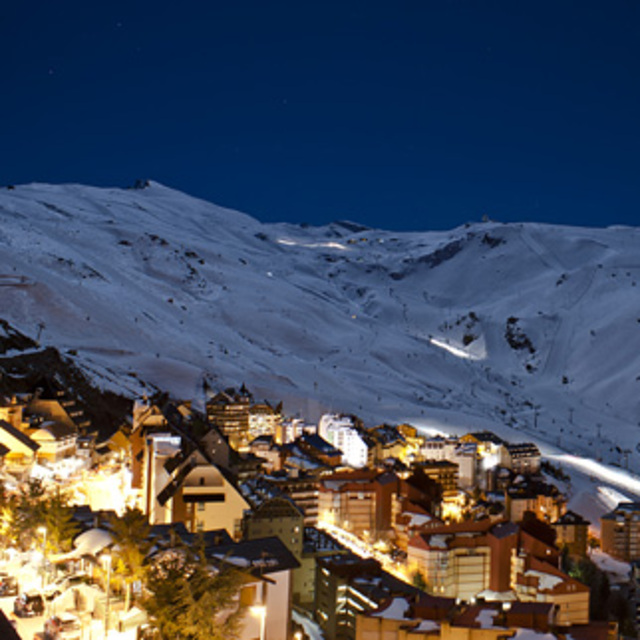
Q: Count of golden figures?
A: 0